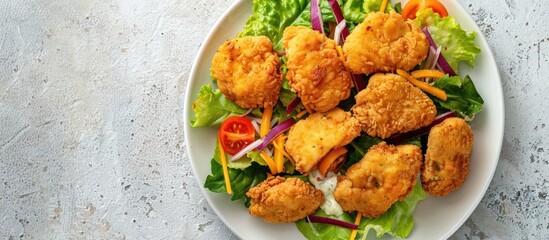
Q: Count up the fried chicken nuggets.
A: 8